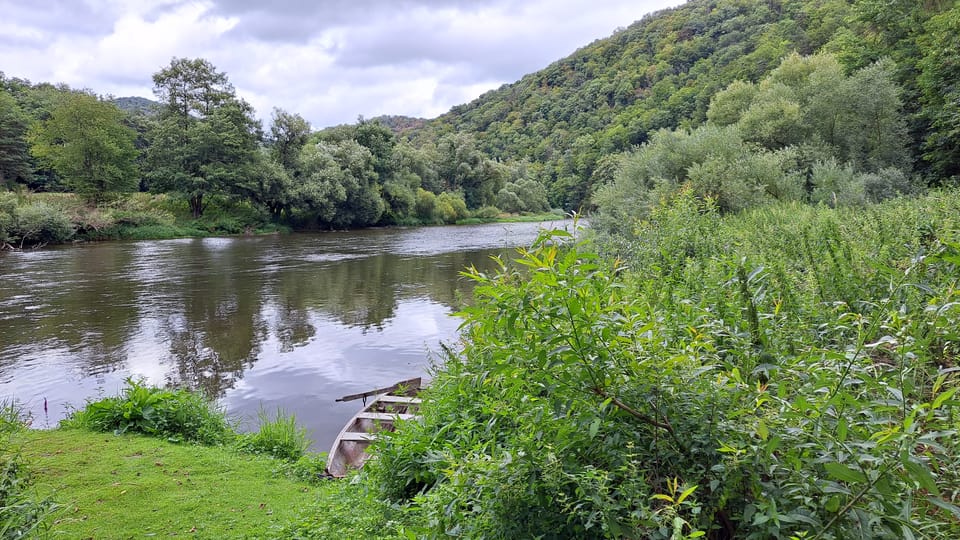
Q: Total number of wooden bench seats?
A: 3